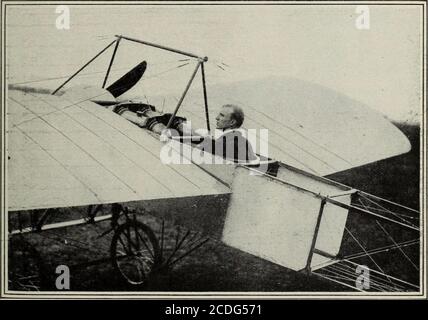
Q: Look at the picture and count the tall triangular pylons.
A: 2